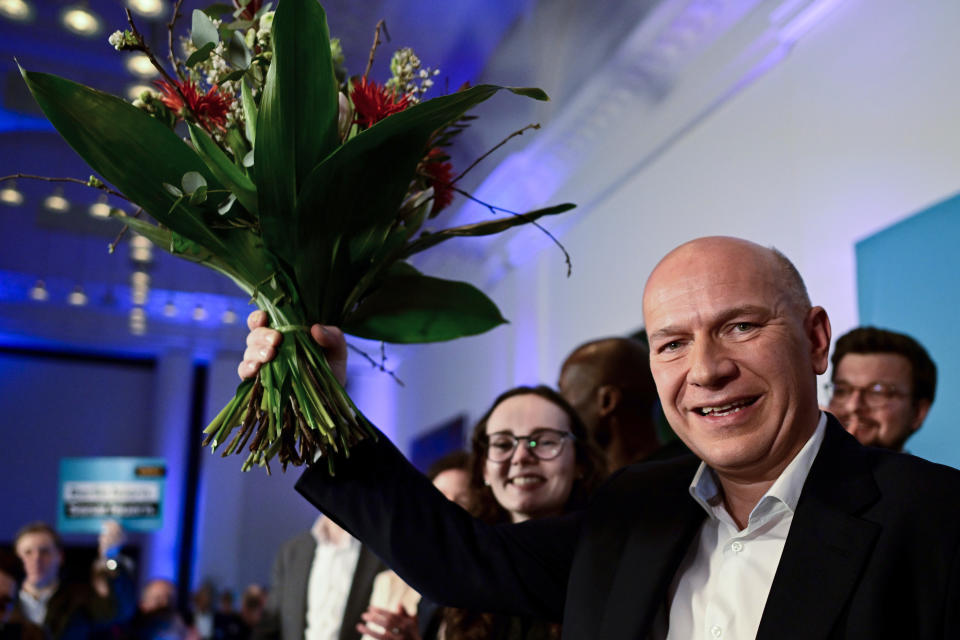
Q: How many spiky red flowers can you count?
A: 3